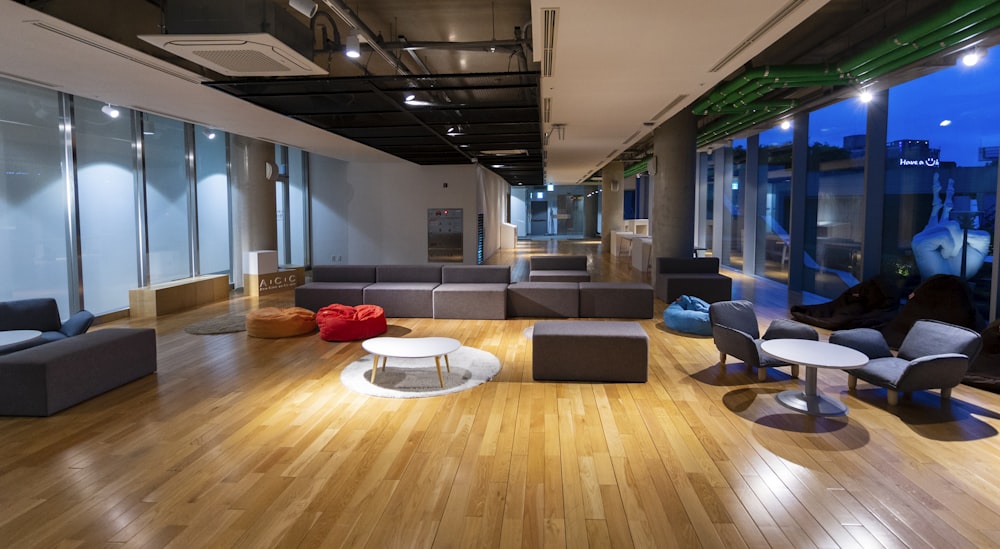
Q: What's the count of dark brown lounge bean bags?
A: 3